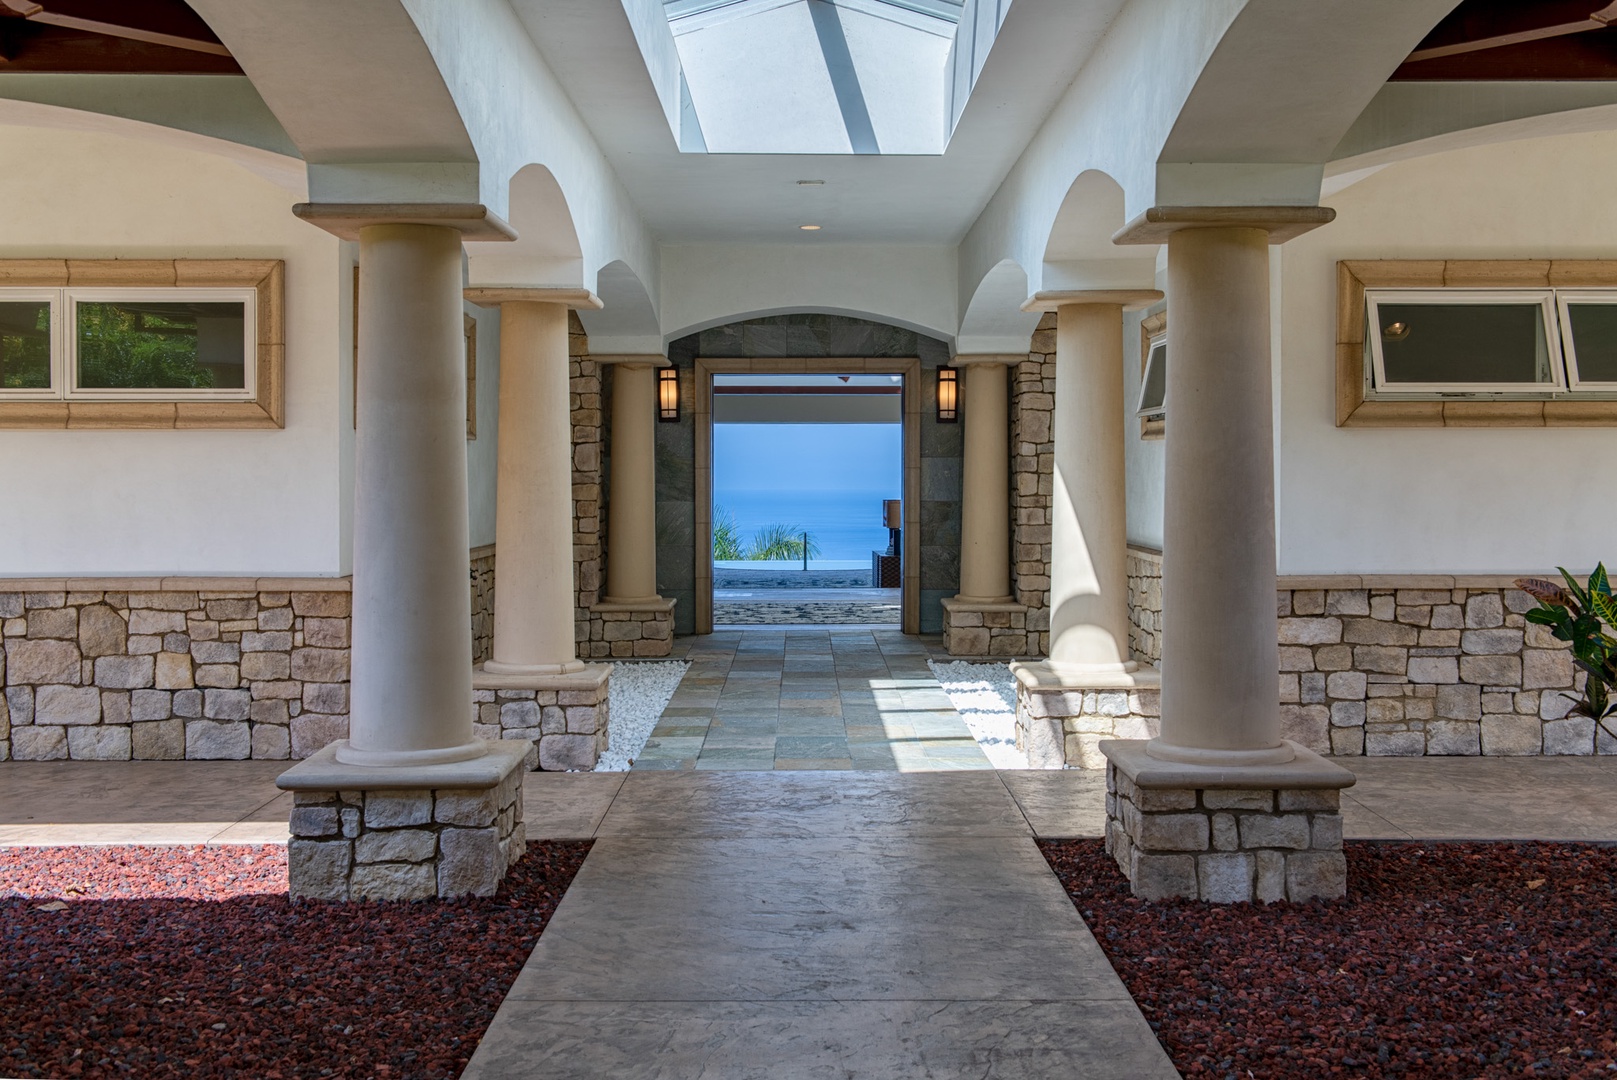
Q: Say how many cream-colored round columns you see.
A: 6